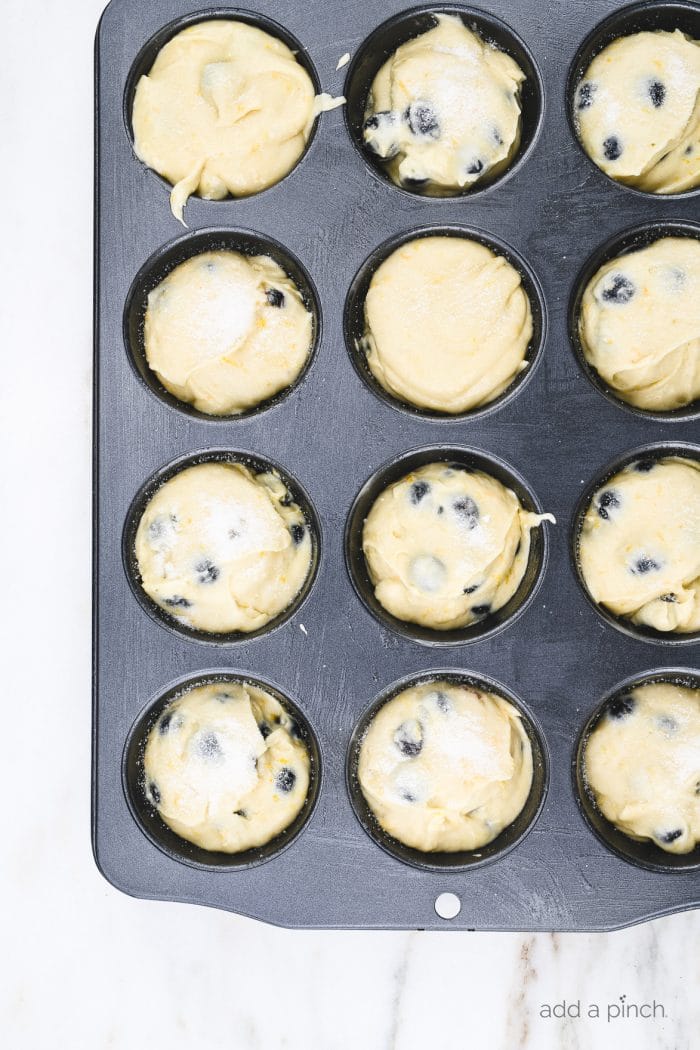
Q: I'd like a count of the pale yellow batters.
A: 12